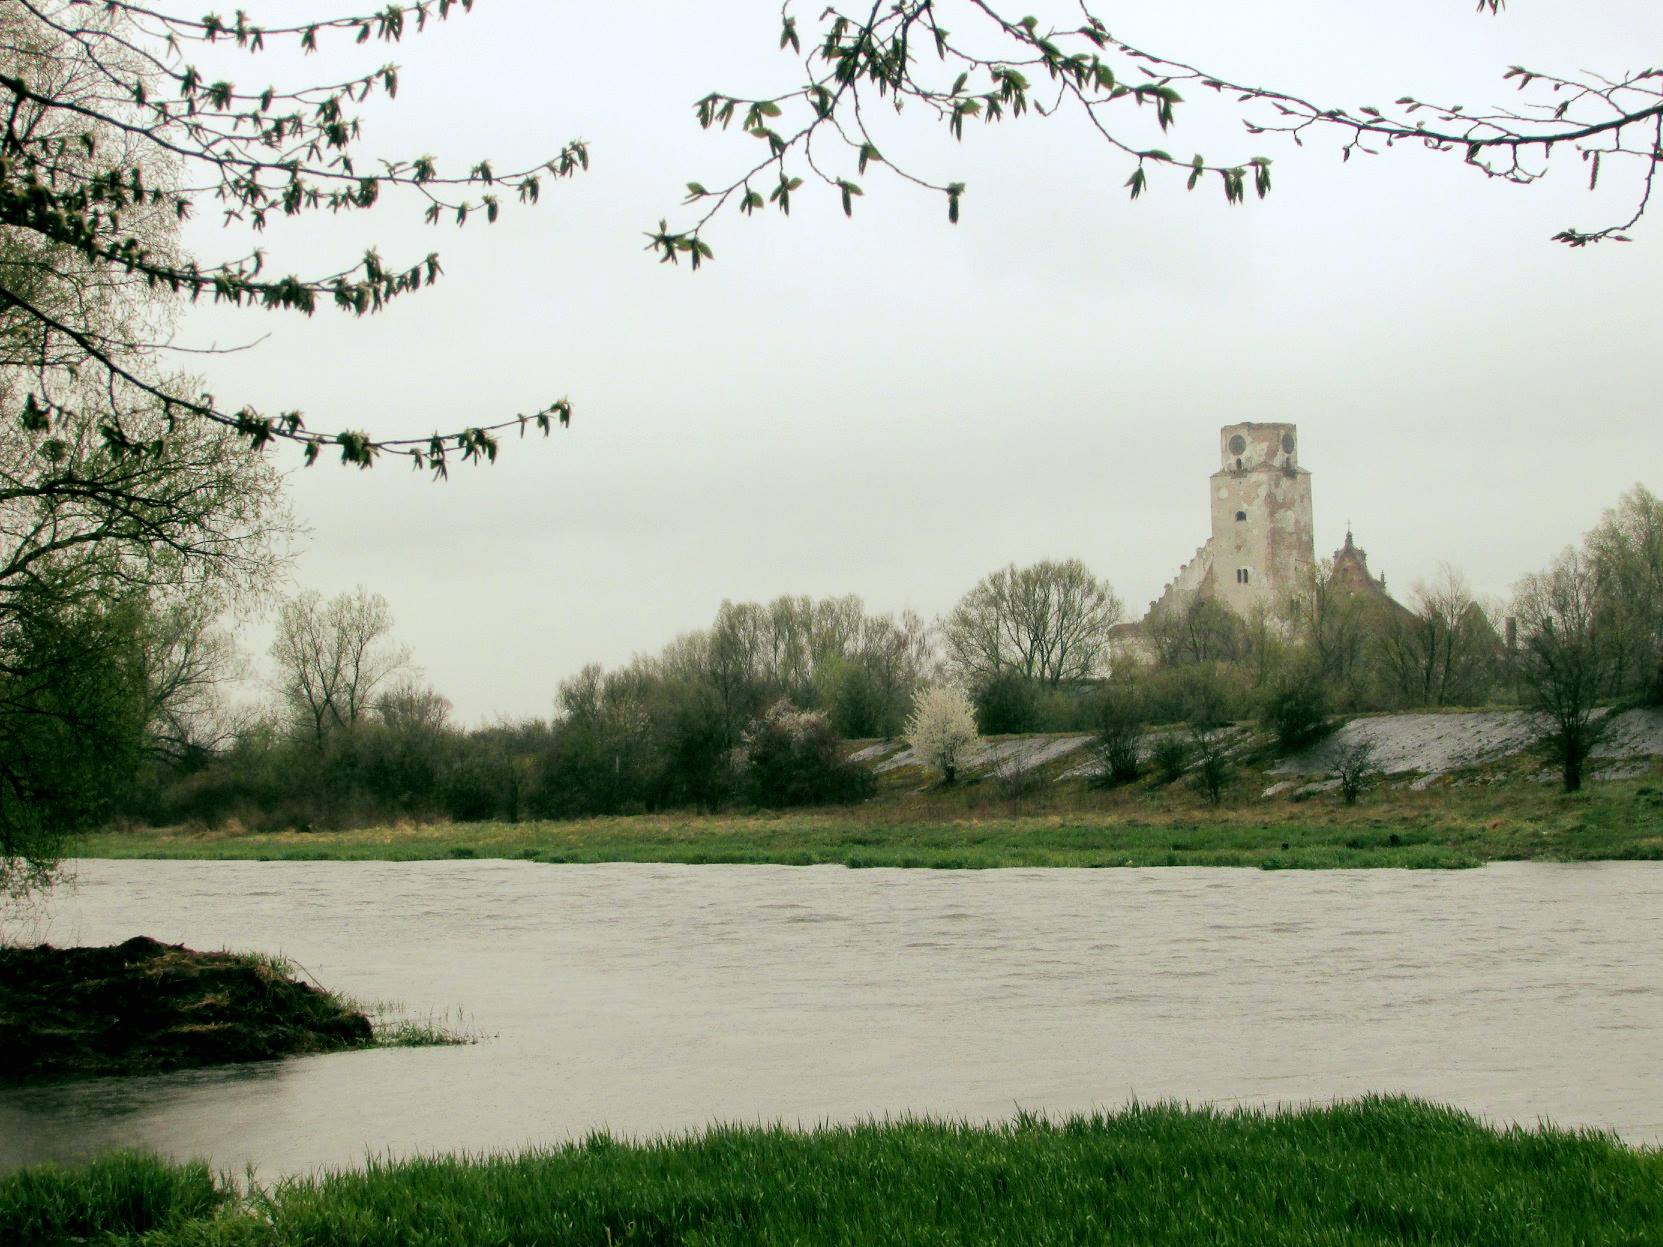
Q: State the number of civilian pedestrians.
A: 0